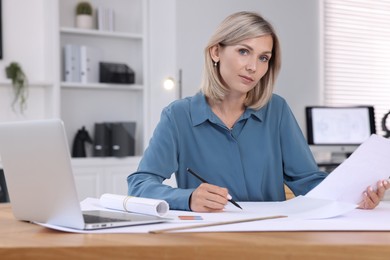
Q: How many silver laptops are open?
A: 1